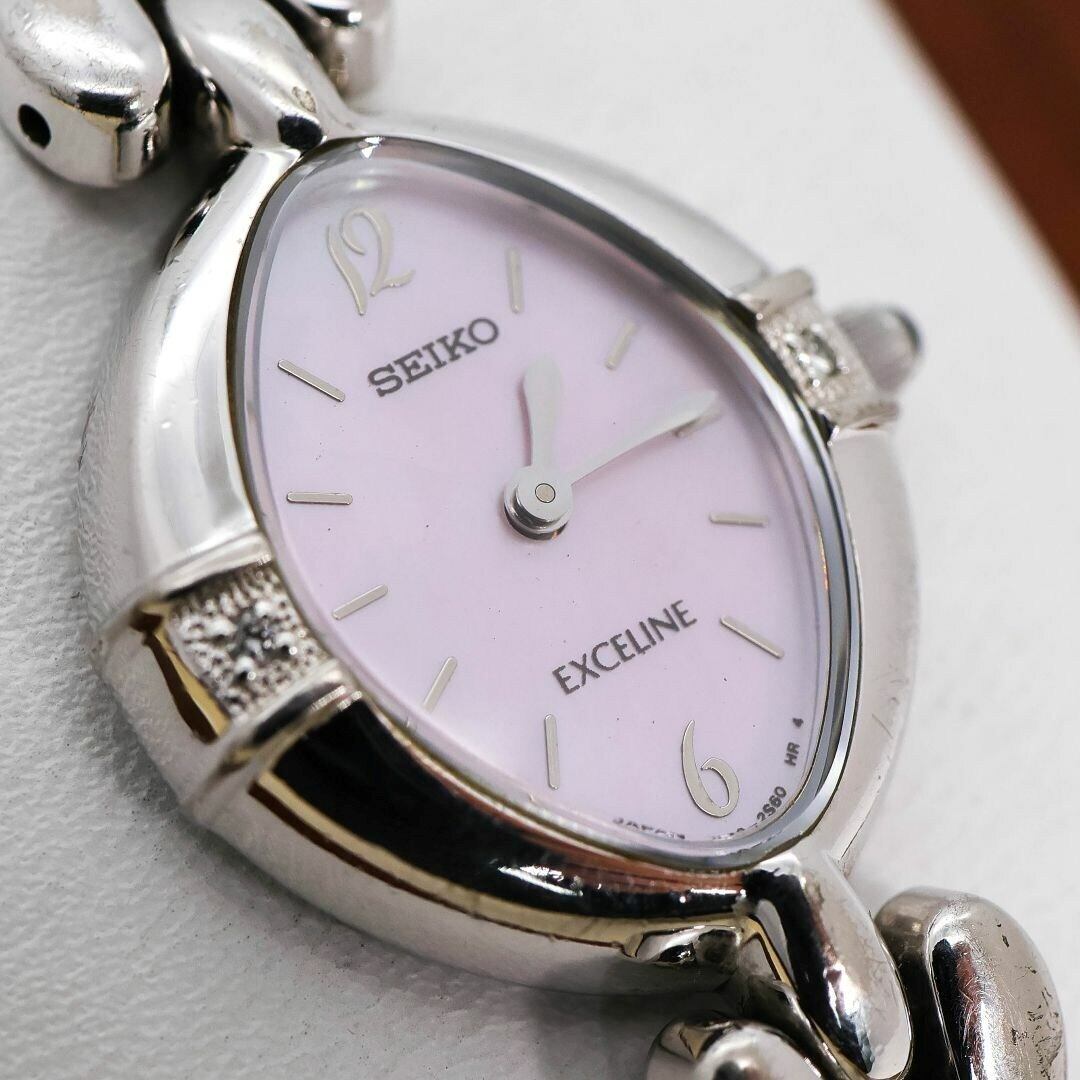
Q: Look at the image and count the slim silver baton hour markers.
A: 10